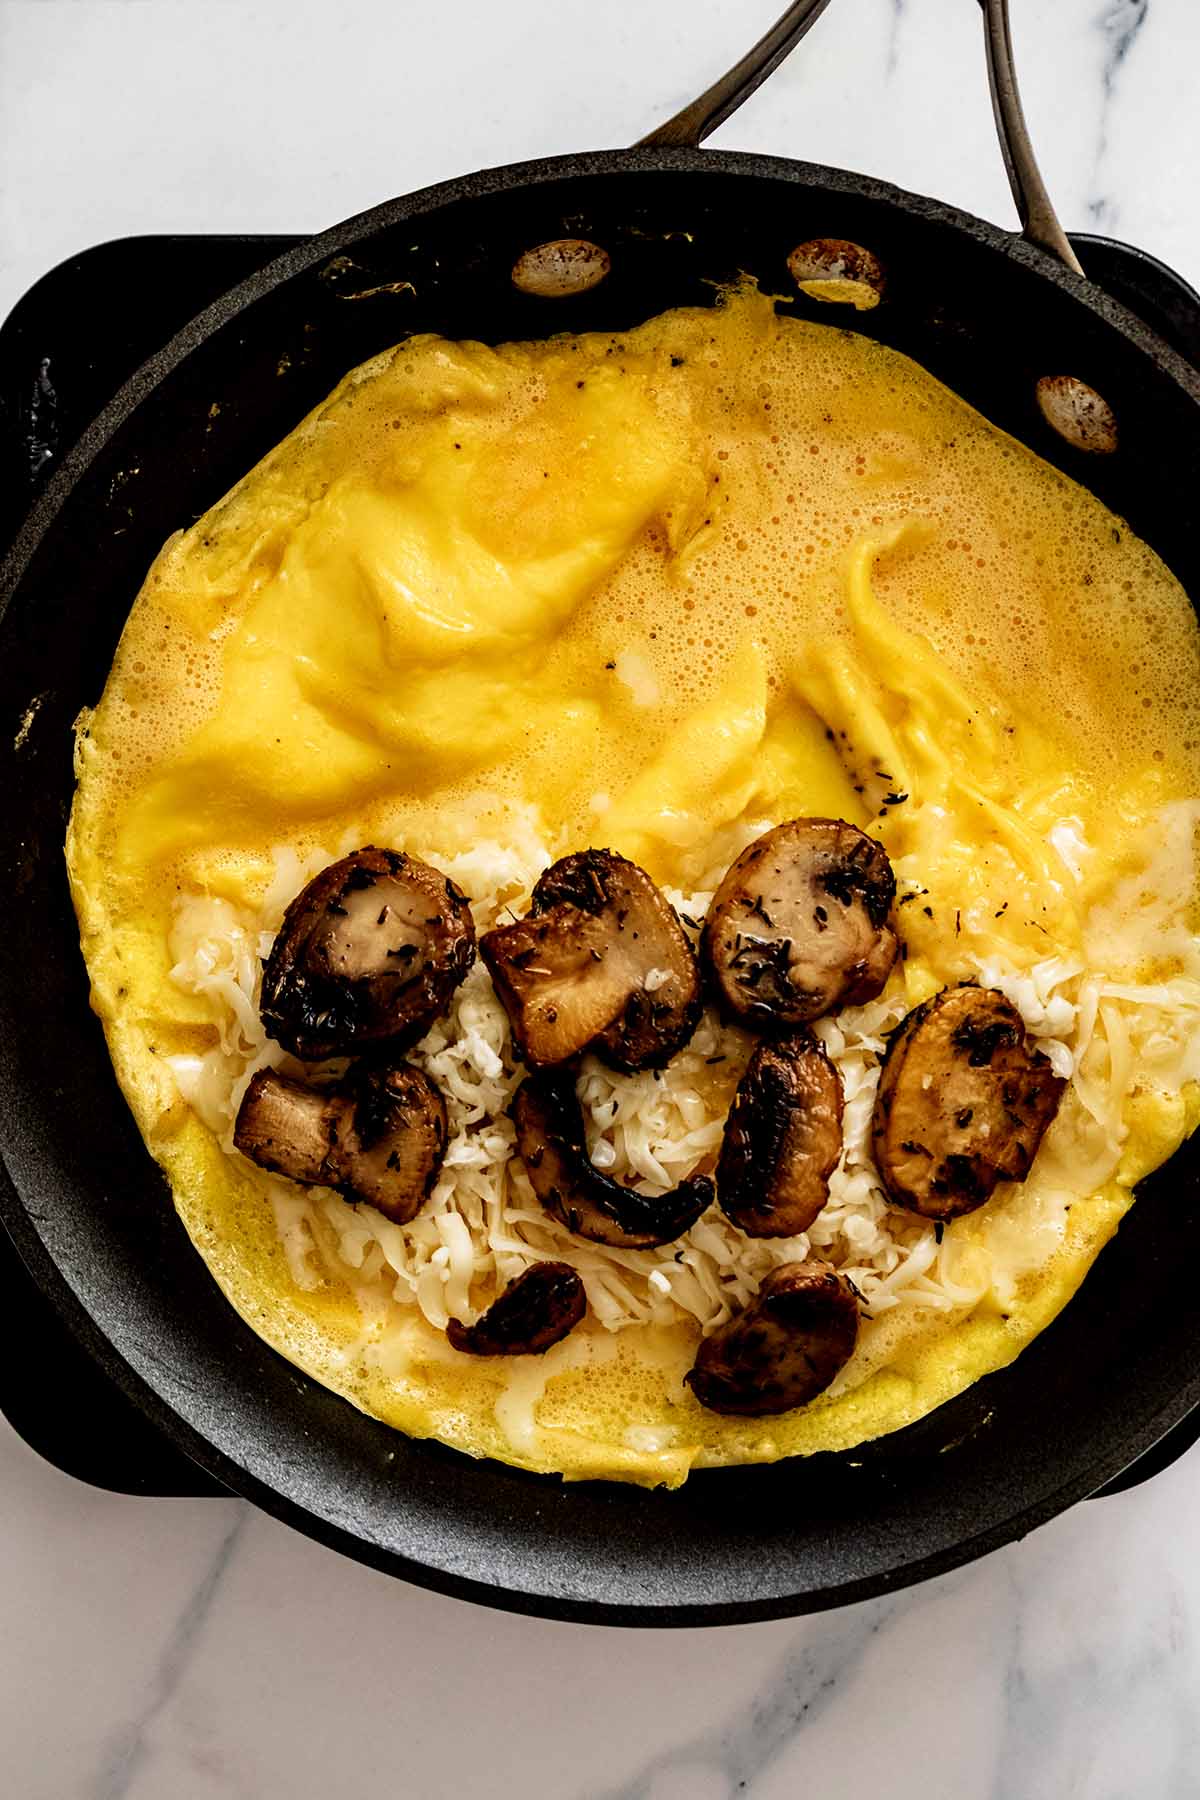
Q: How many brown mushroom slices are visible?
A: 9